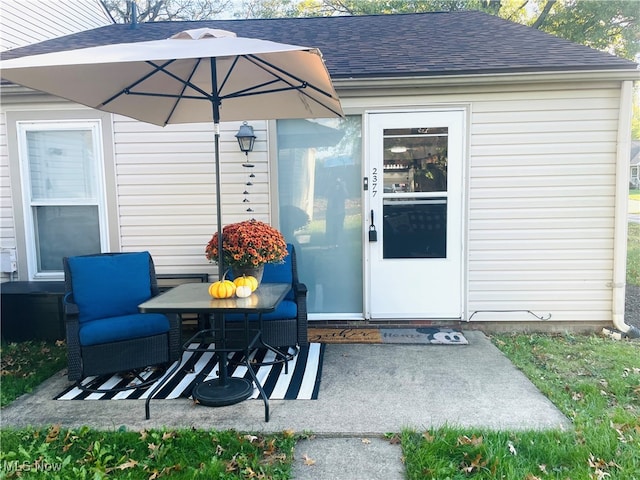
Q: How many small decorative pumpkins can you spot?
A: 3